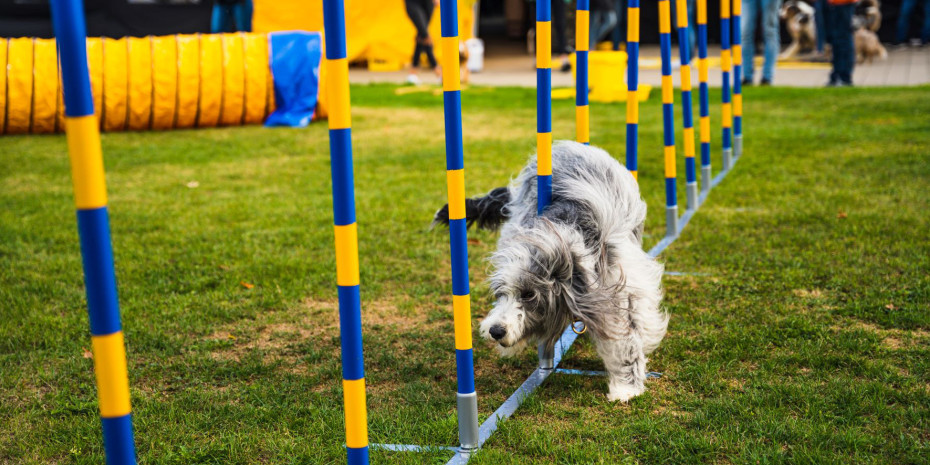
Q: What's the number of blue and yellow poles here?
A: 11